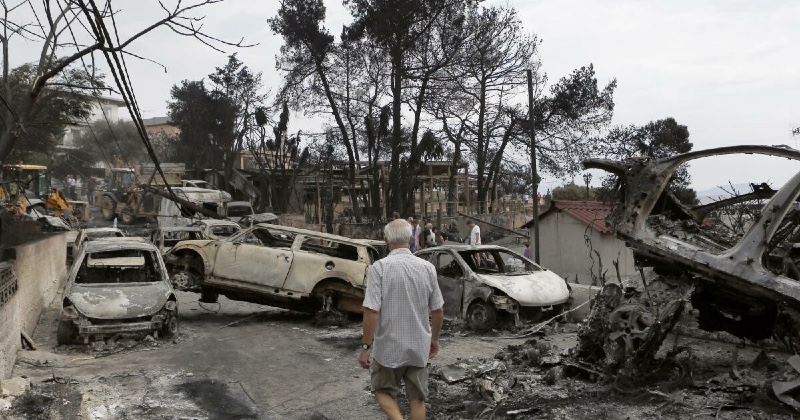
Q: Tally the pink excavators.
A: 0